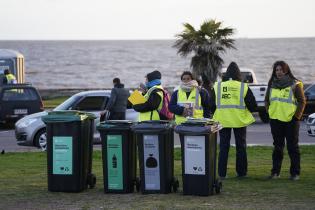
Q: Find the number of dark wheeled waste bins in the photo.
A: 4